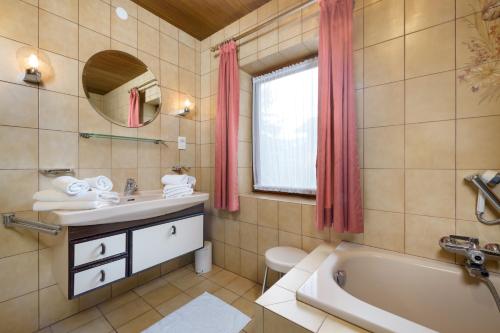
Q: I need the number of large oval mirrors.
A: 1